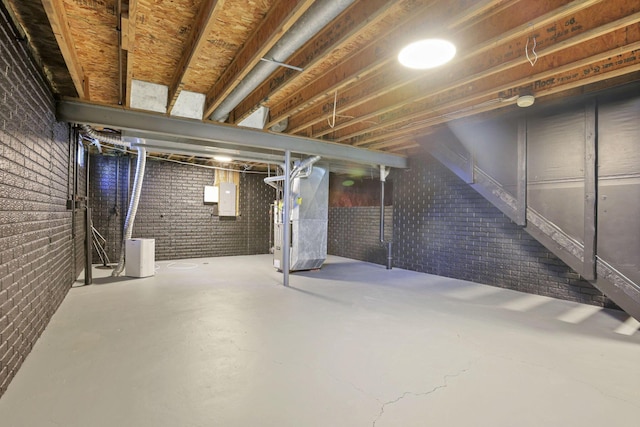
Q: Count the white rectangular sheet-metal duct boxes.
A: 3